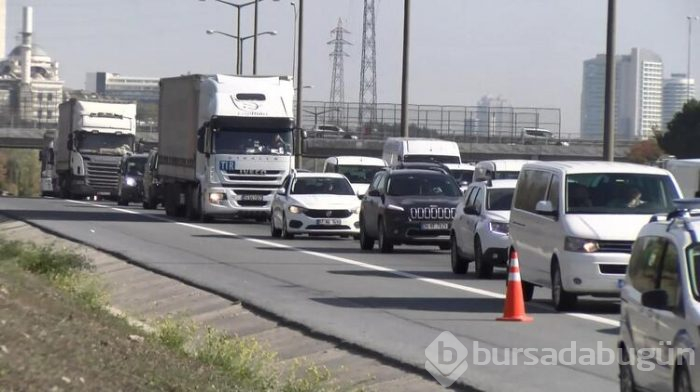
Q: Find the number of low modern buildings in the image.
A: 1